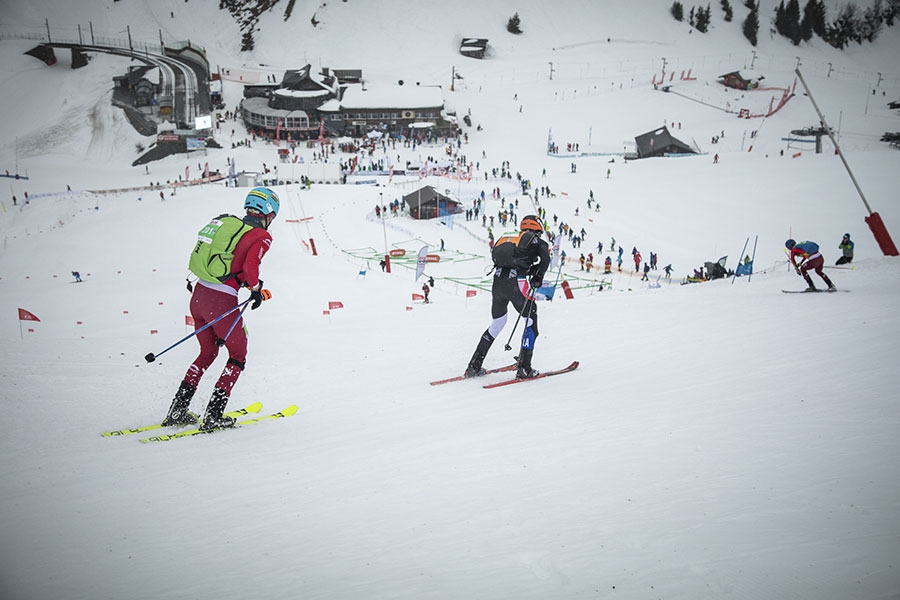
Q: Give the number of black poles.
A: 2